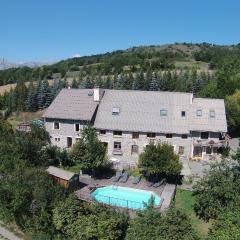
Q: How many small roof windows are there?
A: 5